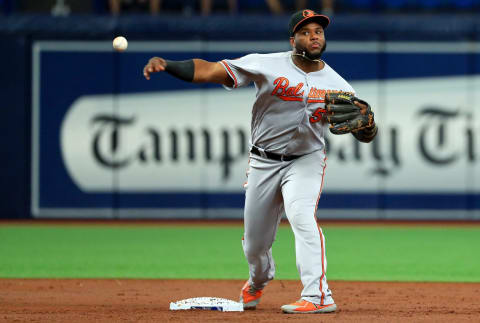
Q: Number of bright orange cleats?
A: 2